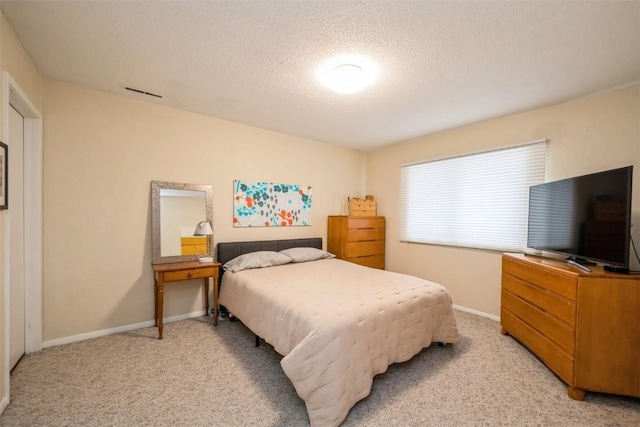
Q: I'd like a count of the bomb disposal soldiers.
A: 0